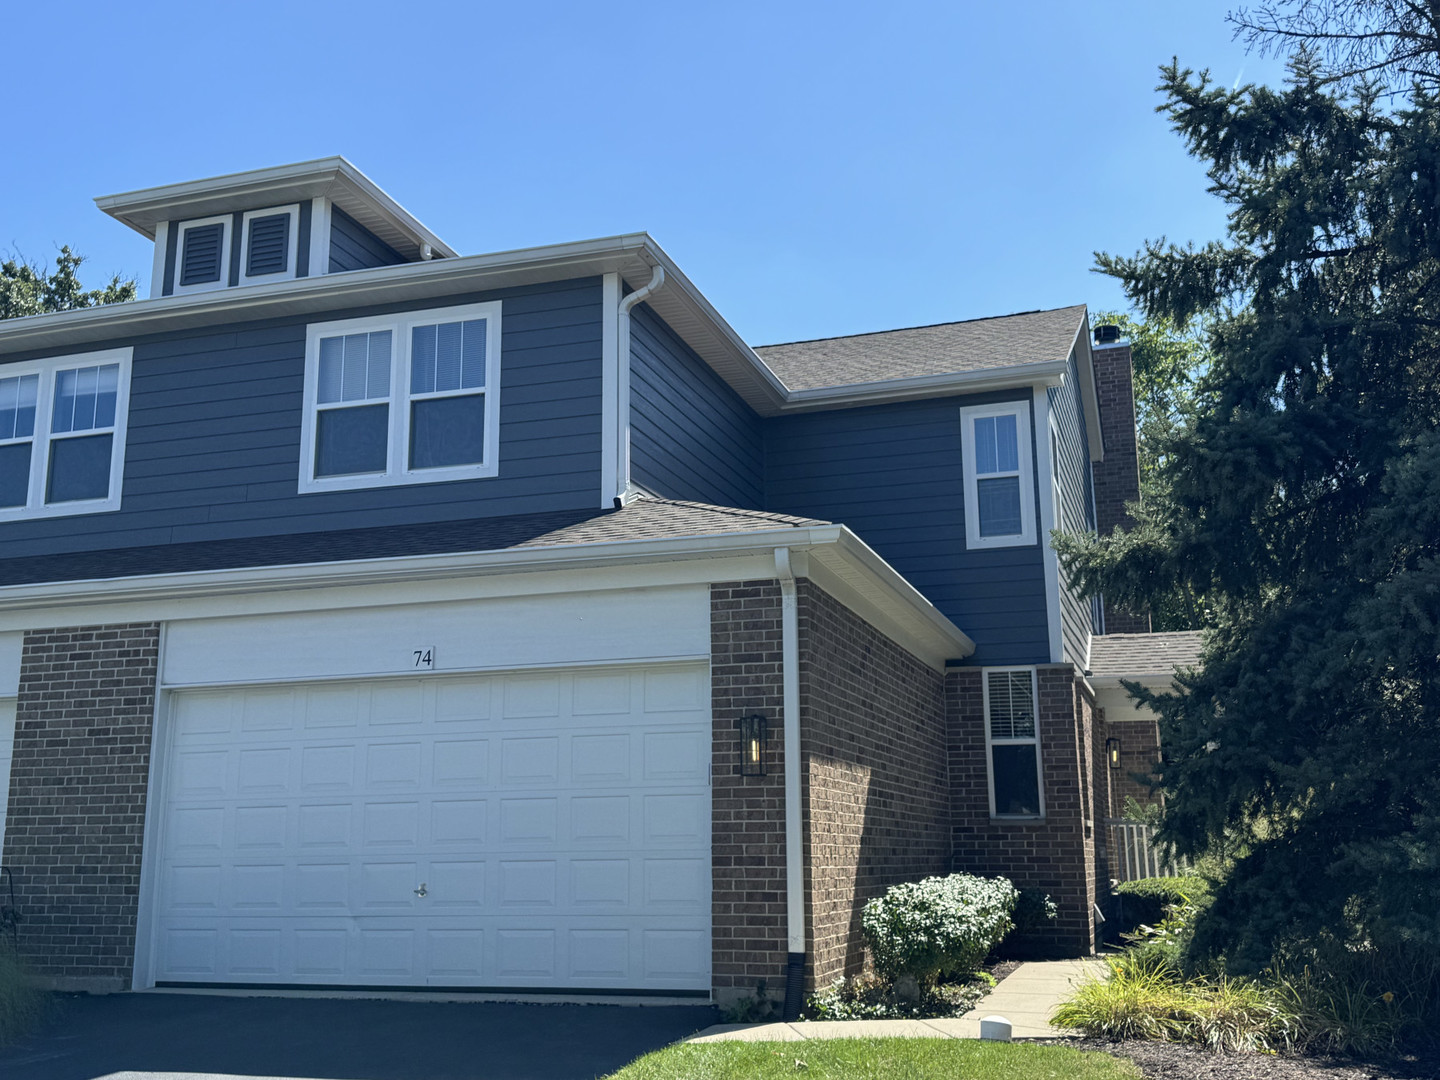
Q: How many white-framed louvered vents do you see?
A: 2